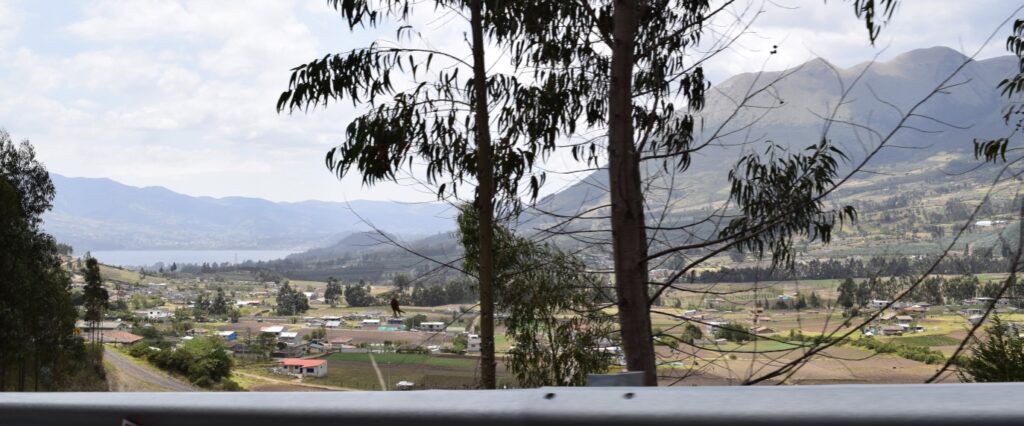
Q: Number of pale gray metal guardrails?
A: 1